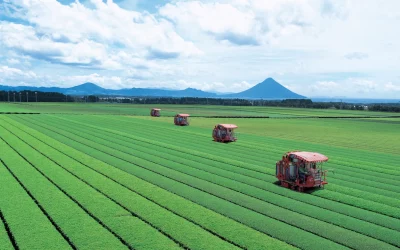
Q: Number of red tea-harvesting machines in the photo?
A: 4